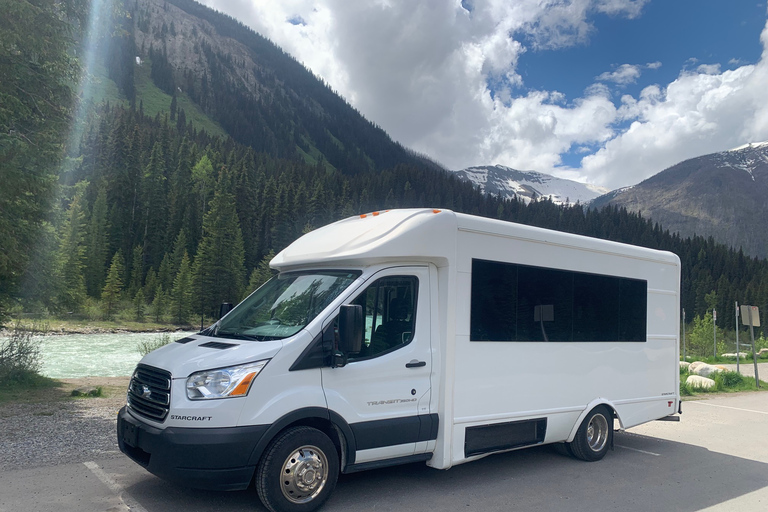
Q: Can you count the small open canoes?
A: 0